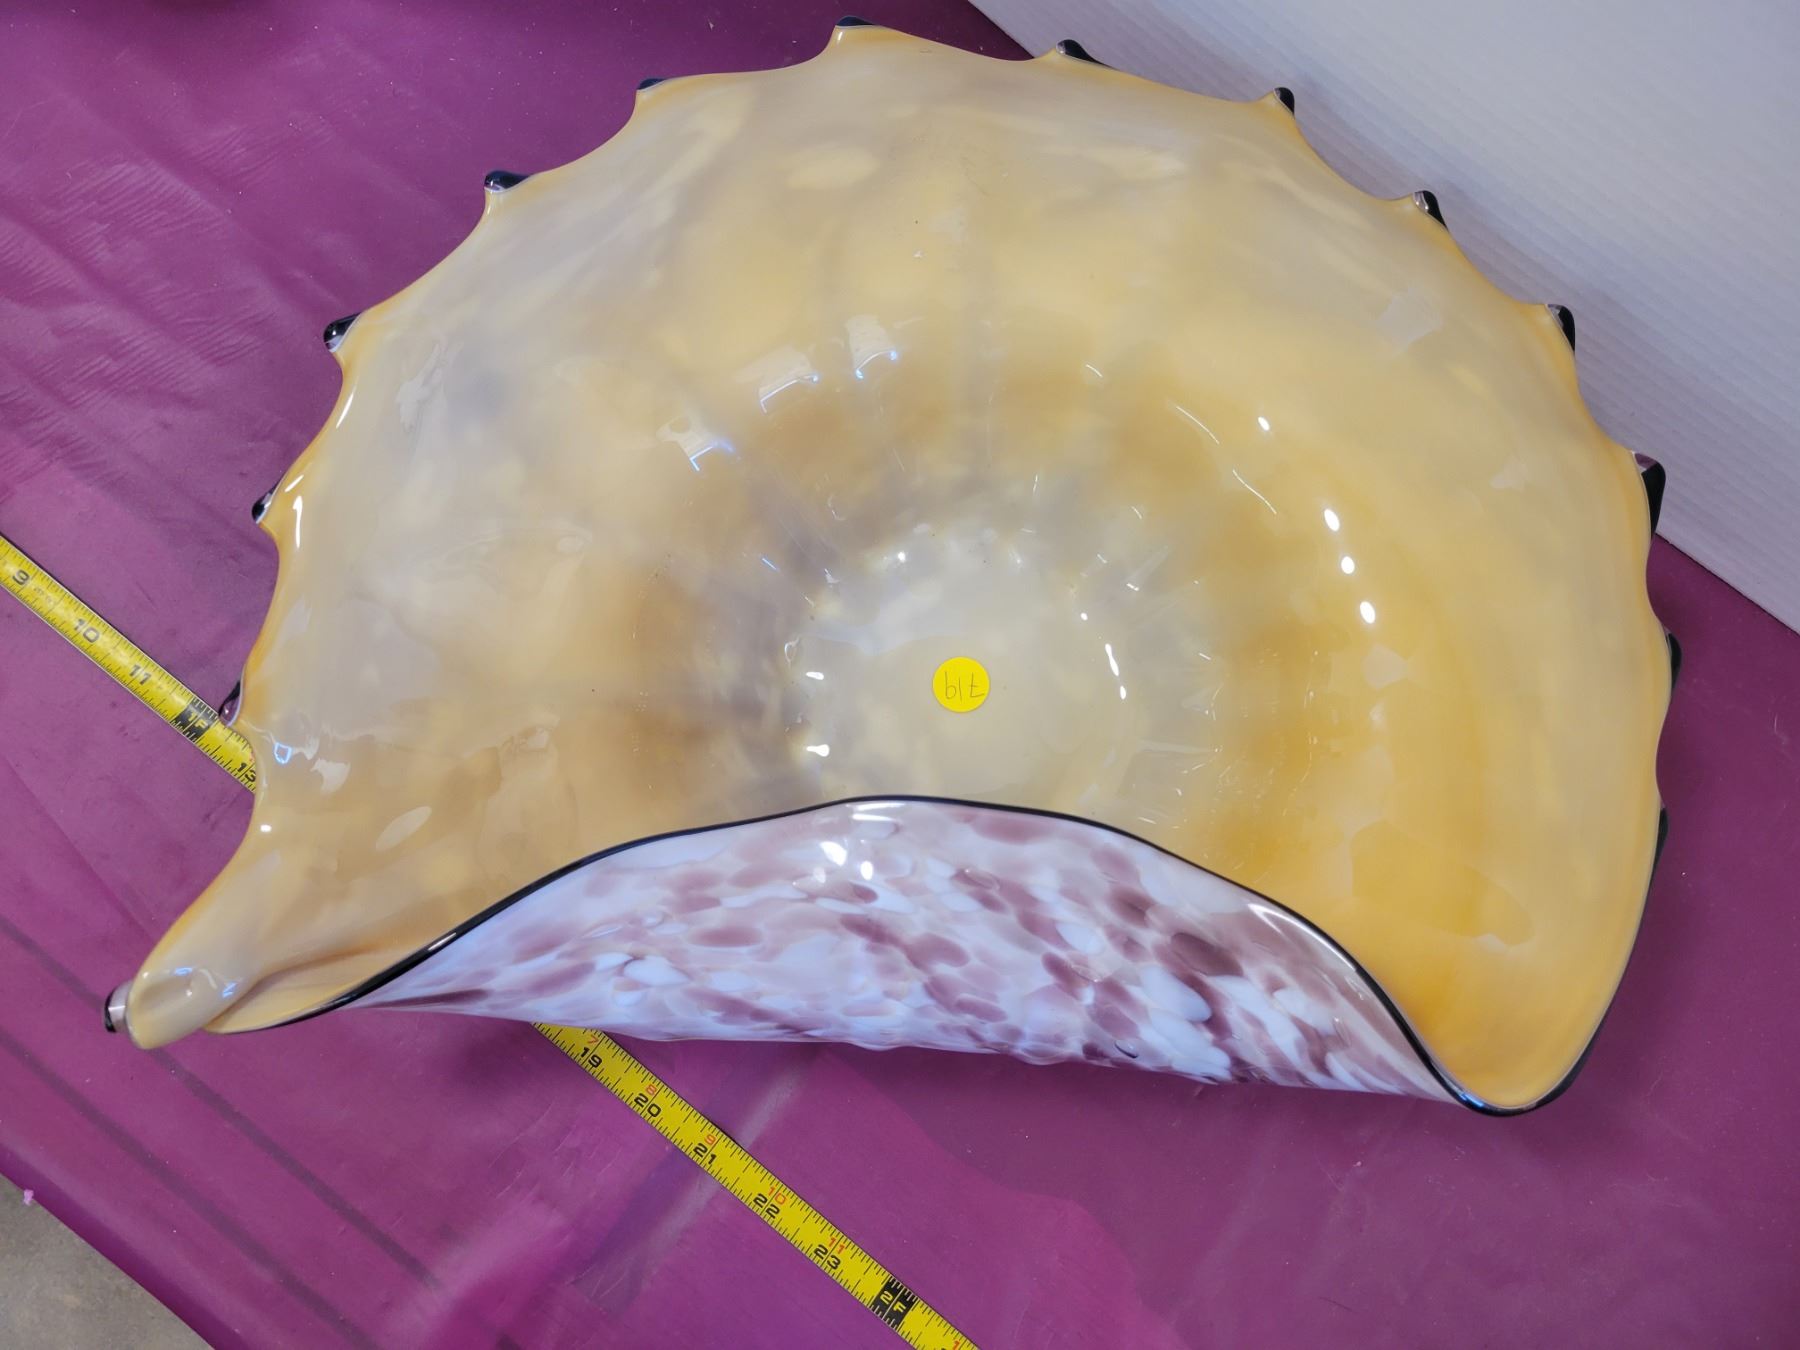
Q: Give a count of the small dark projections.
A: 14